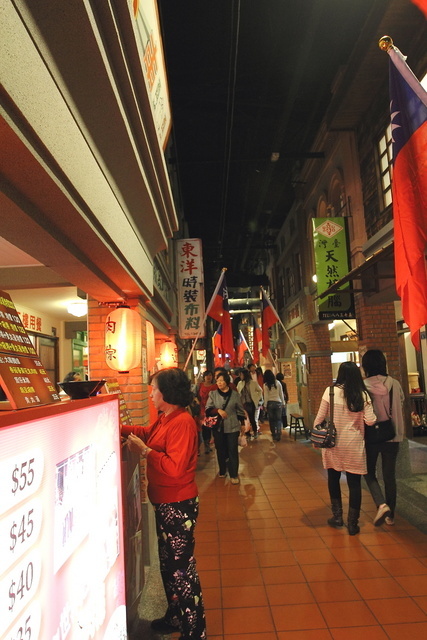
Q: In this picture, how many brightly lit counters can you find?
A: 1